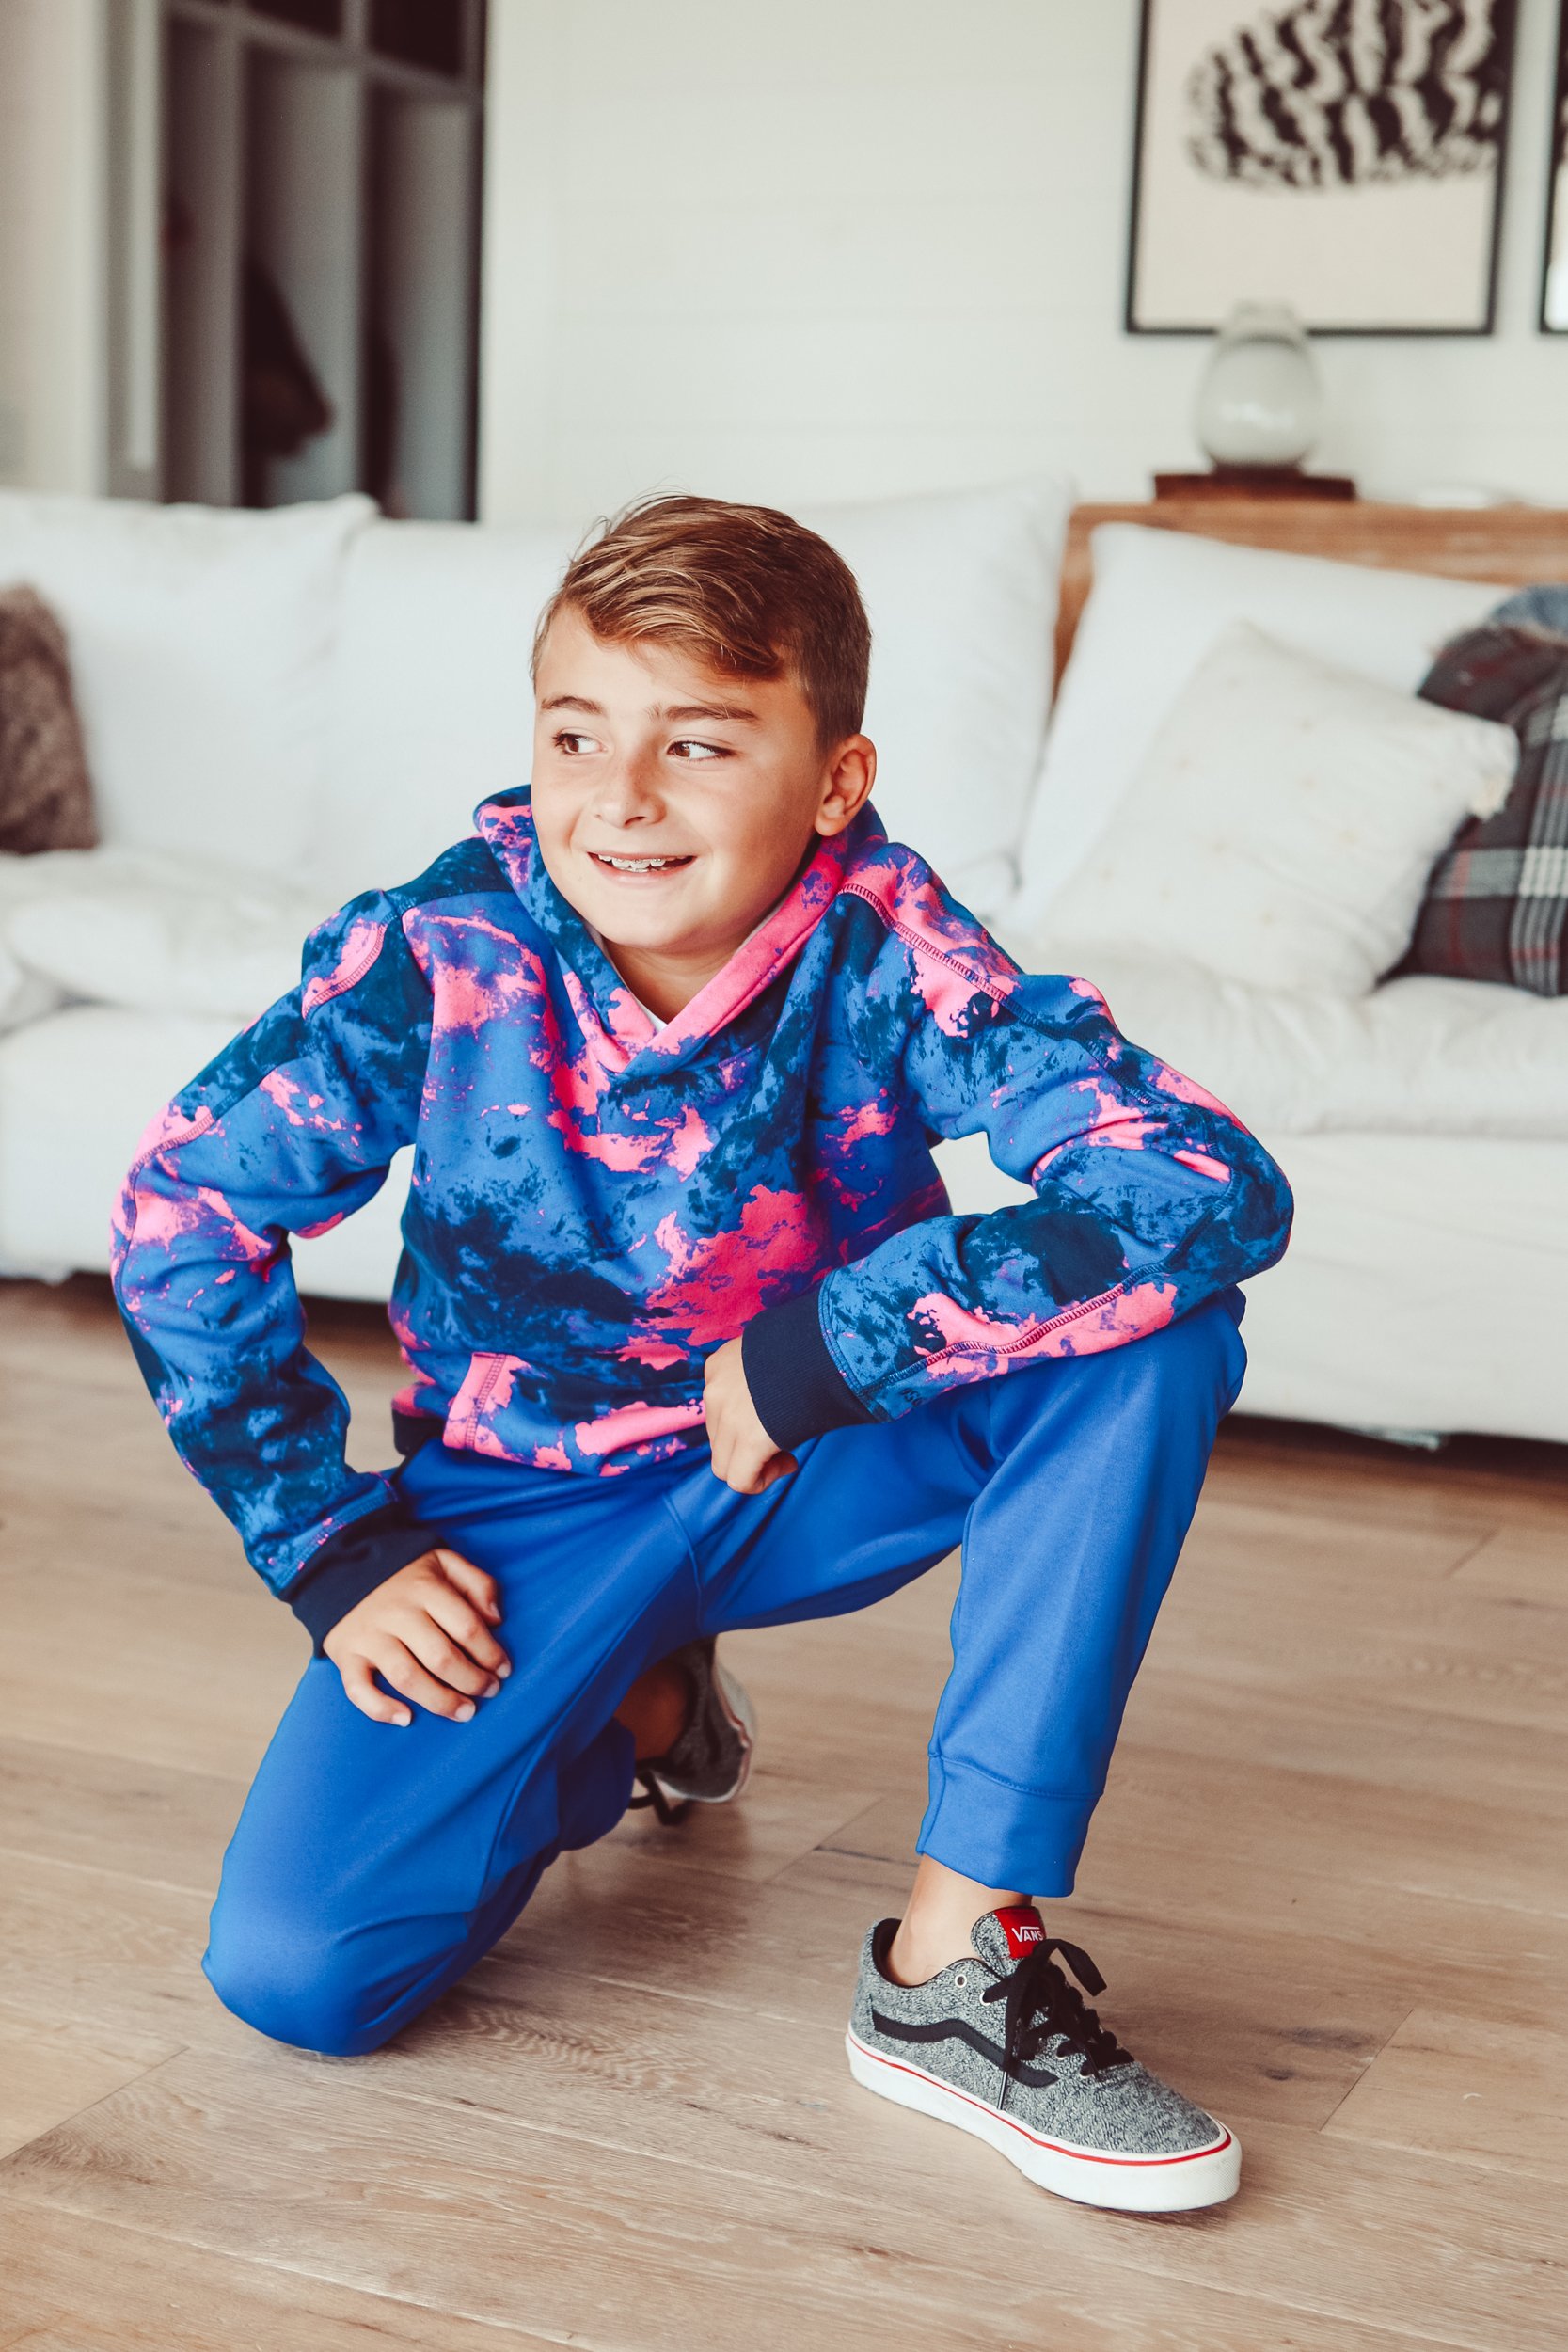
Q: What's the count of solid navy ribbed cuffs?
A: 2